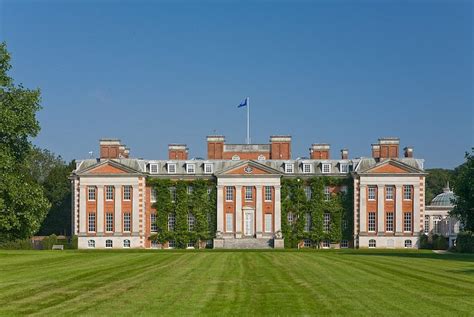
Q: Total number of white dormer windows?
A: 8